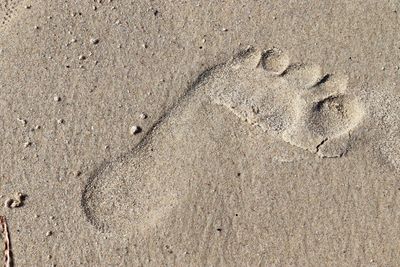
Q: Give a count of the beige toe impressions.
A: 5